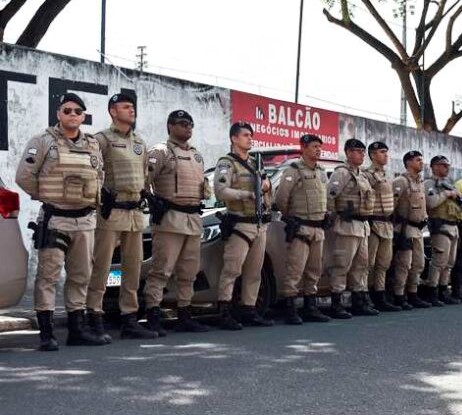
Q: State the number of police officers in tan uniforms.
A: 9